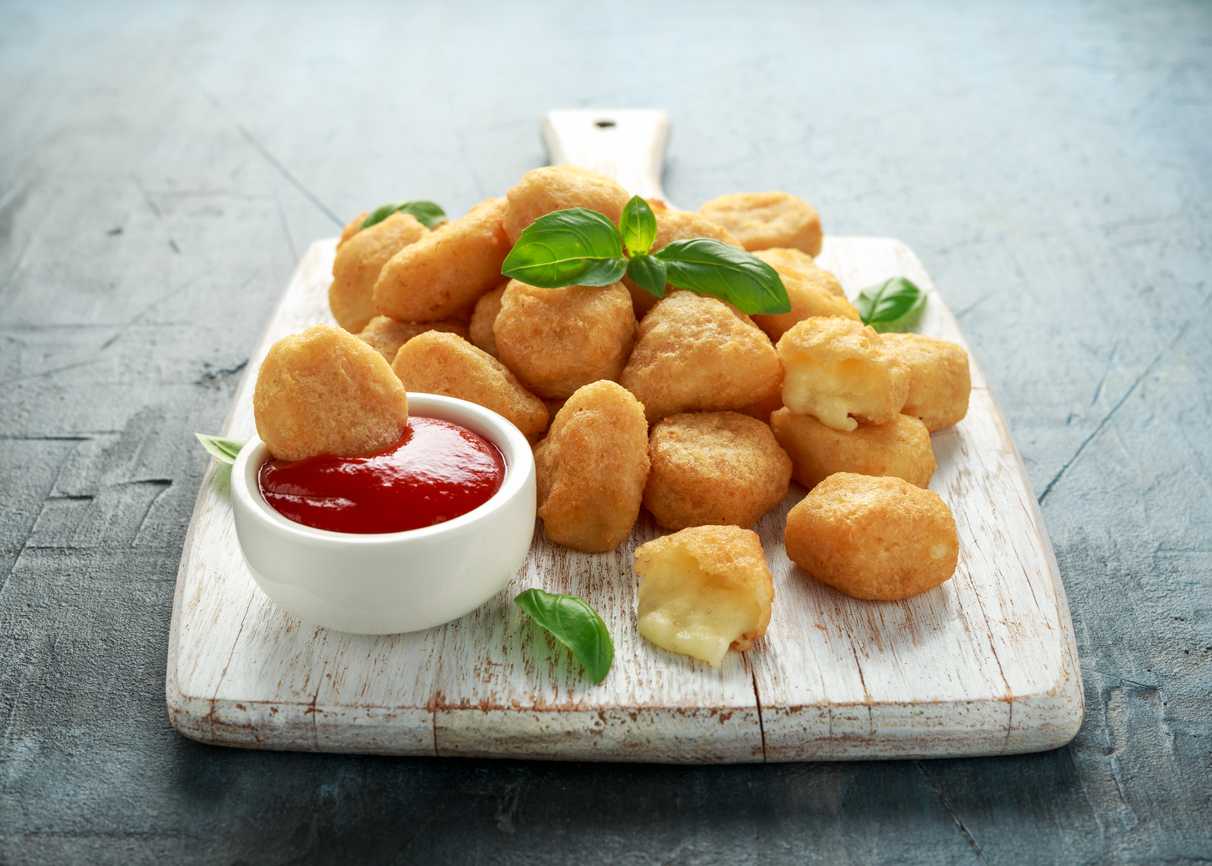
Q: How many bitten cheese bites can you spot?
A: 2